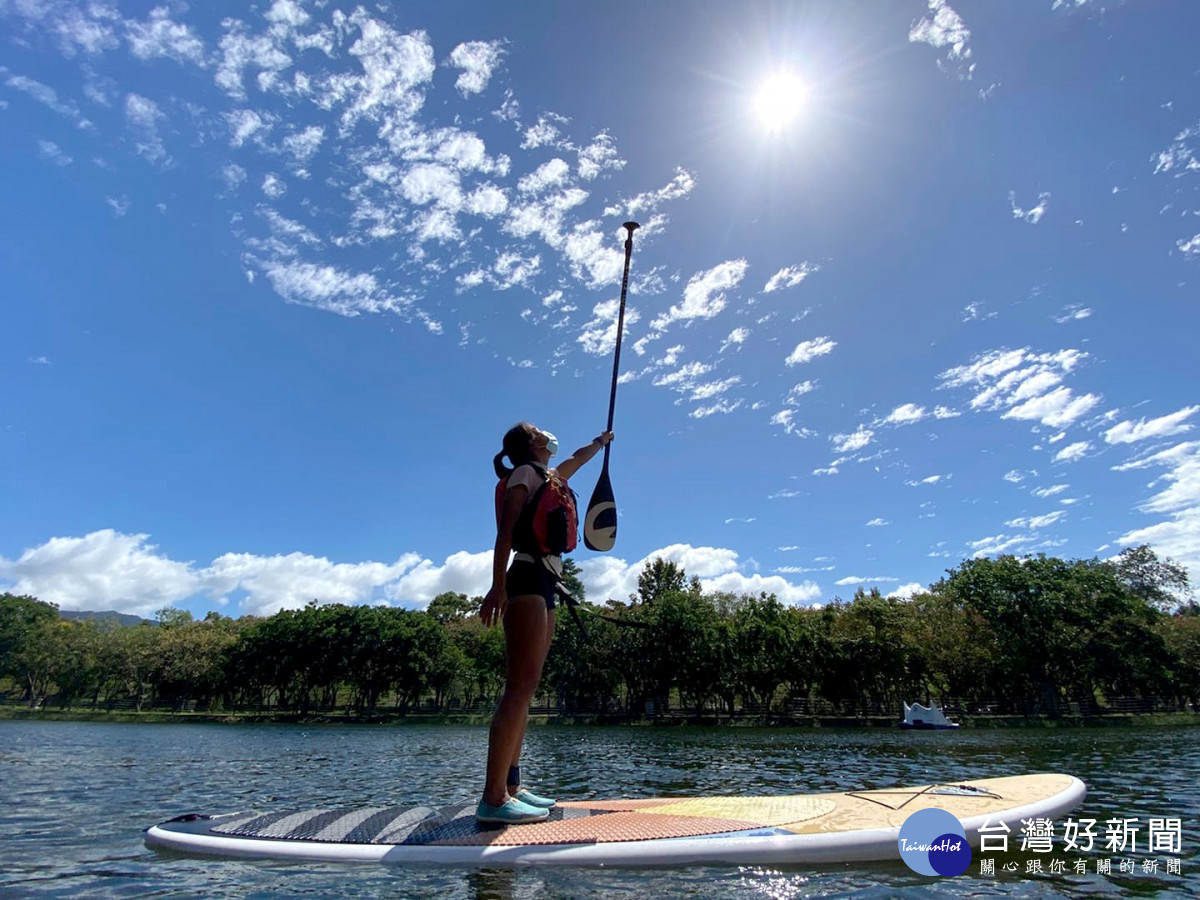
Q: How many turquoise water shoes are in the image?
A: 2